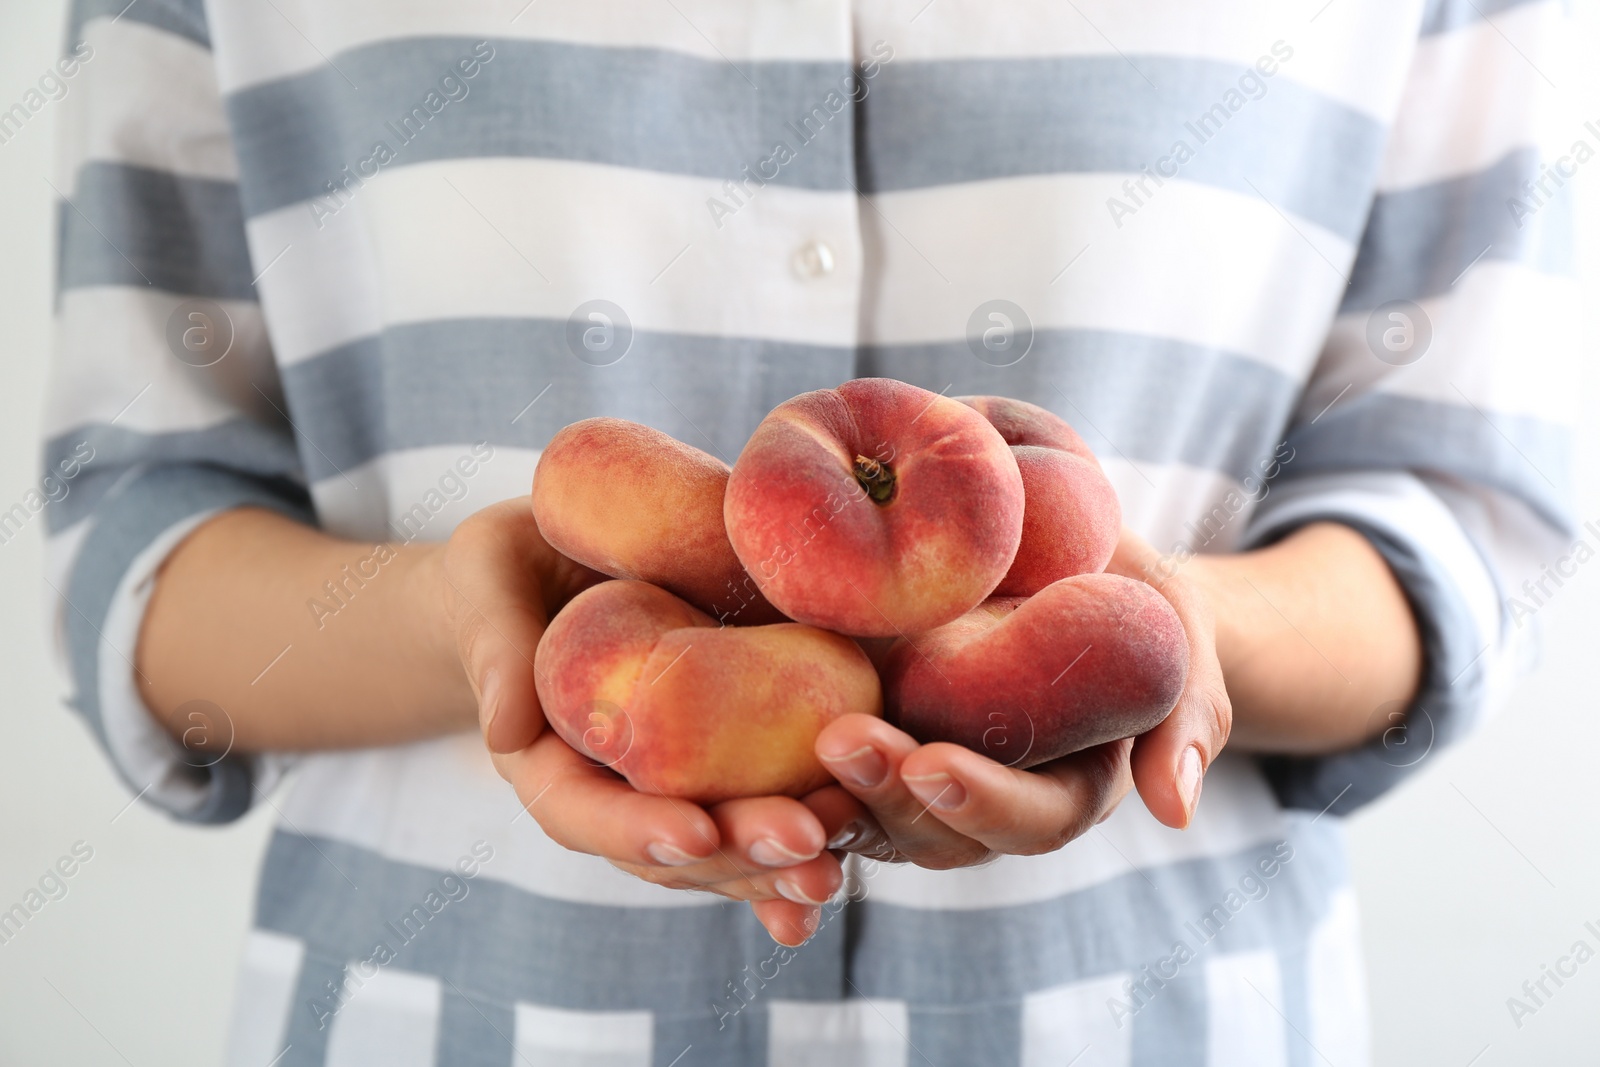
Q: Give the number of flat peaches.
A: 5